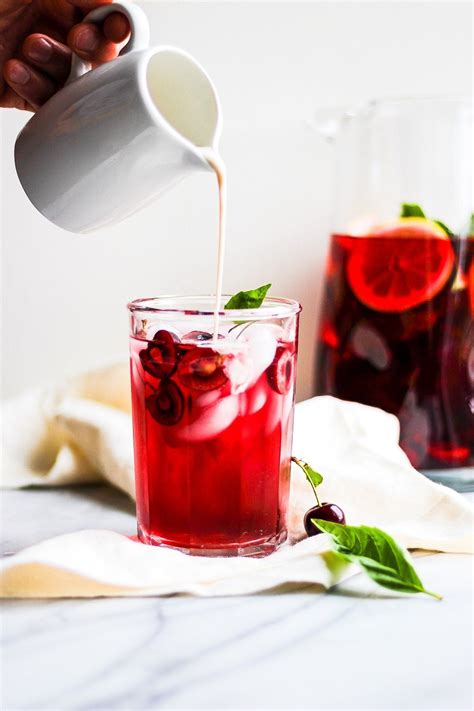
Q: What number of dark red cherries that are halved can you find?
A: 4